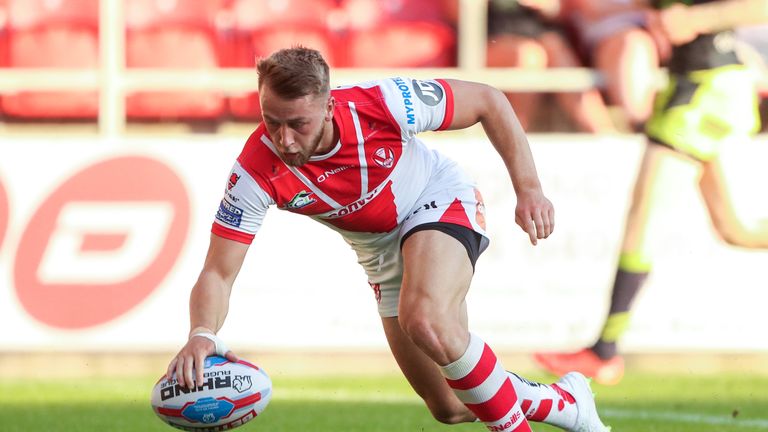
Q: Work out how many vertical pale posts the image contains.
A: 2